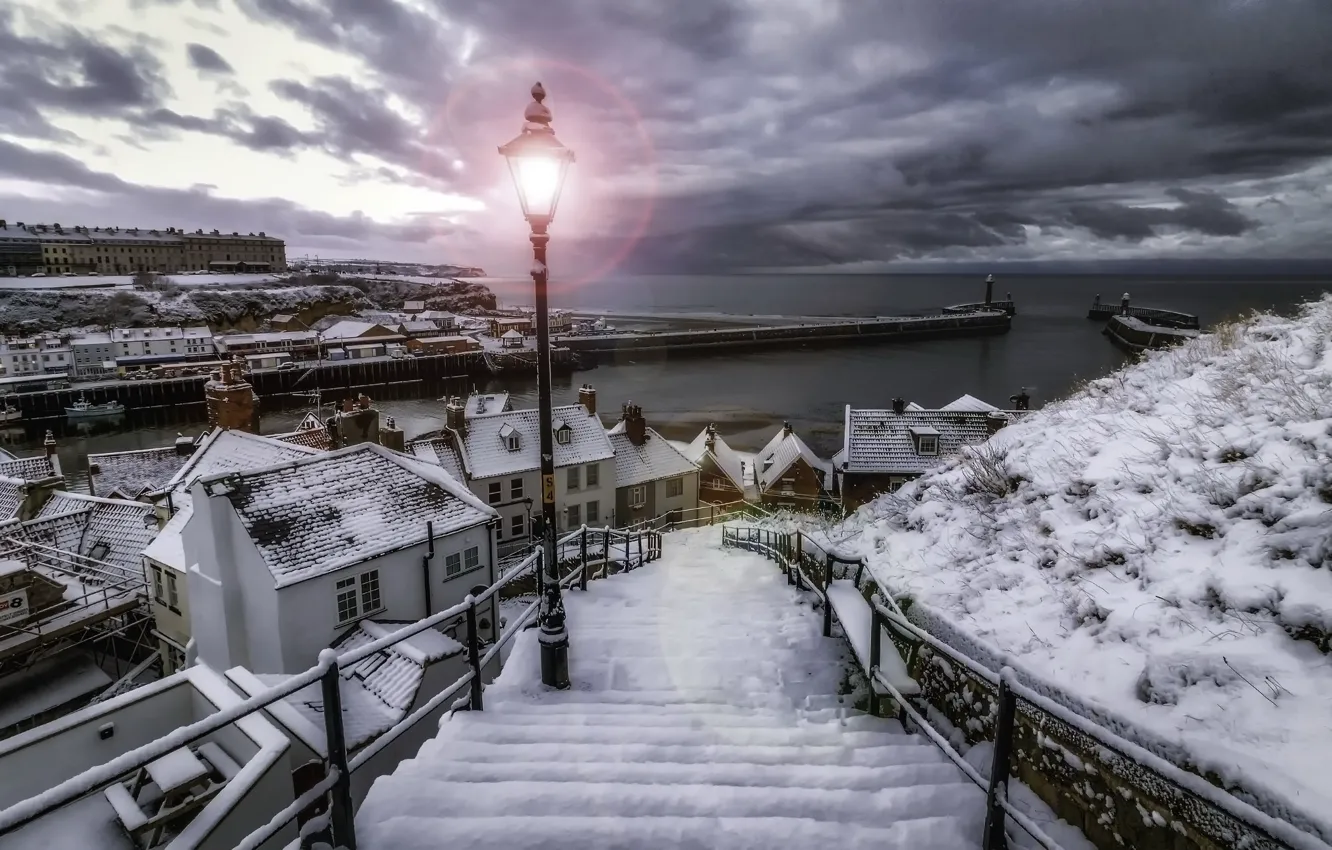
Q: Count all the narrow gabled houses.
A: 2